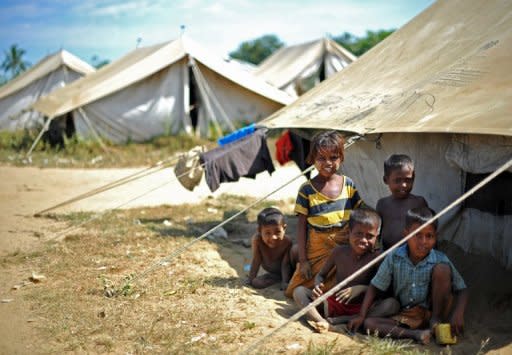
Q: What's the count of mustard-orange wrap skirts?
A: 1